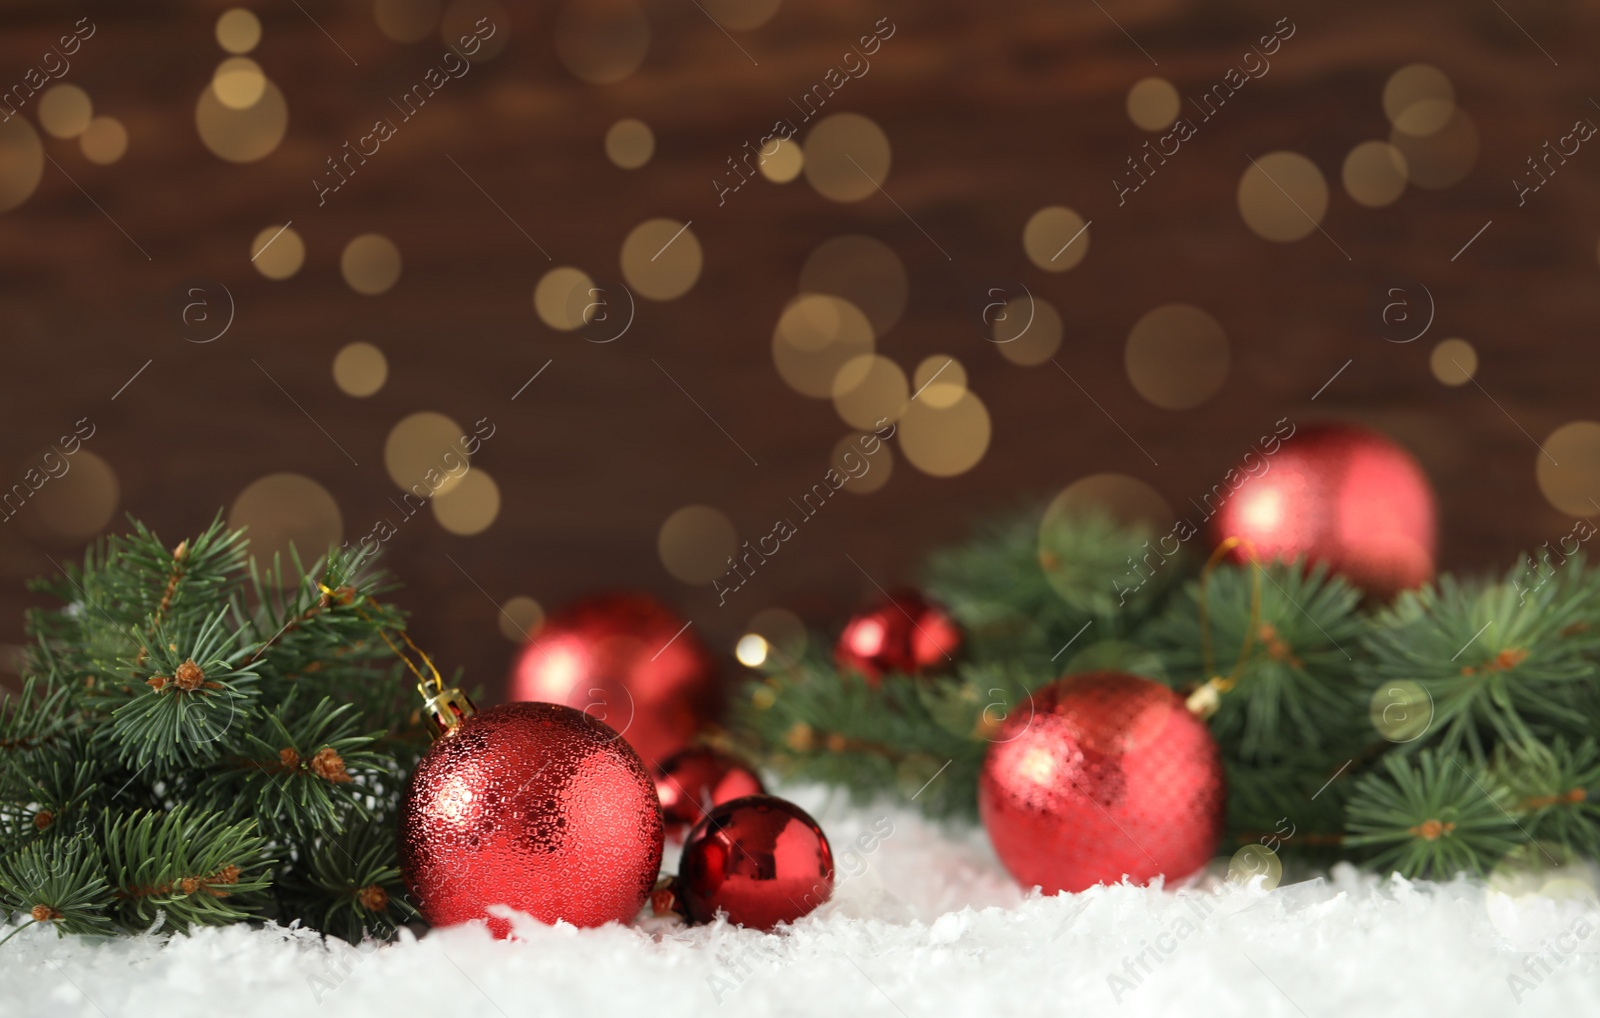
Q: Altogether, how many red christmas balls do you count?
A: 7